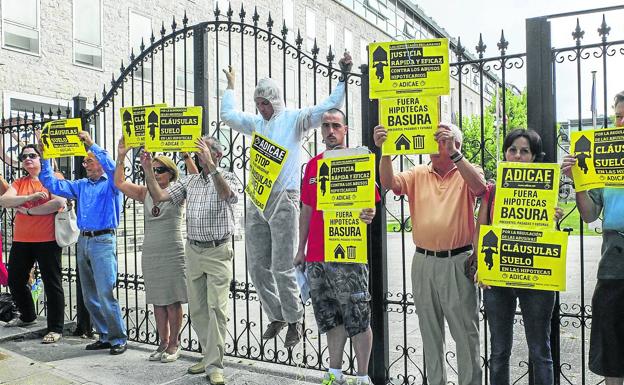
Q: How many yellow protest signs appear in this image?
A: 11